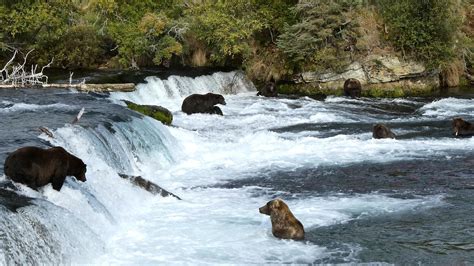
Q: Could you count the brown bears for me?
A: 7